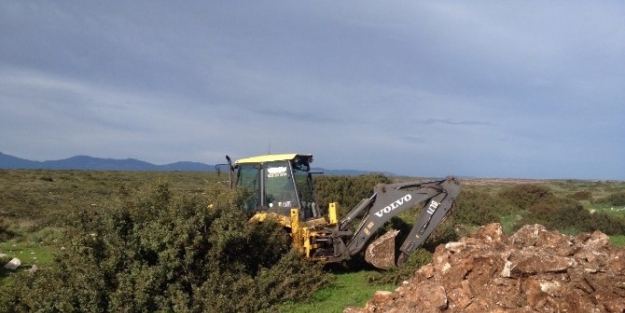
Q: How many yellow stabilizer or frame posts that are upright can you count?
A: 2